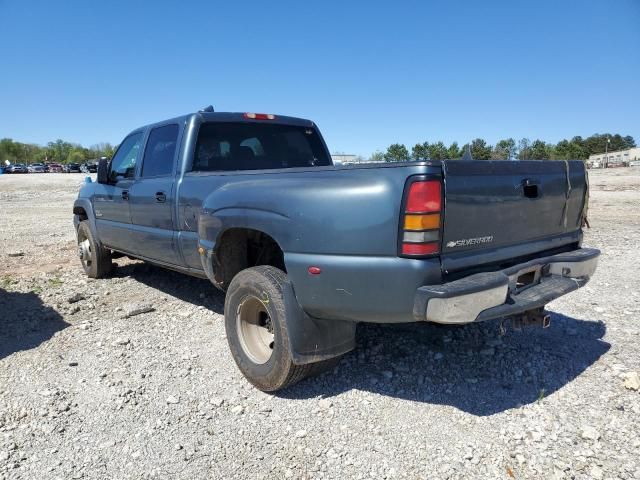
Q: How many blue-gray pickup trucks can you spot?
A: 1